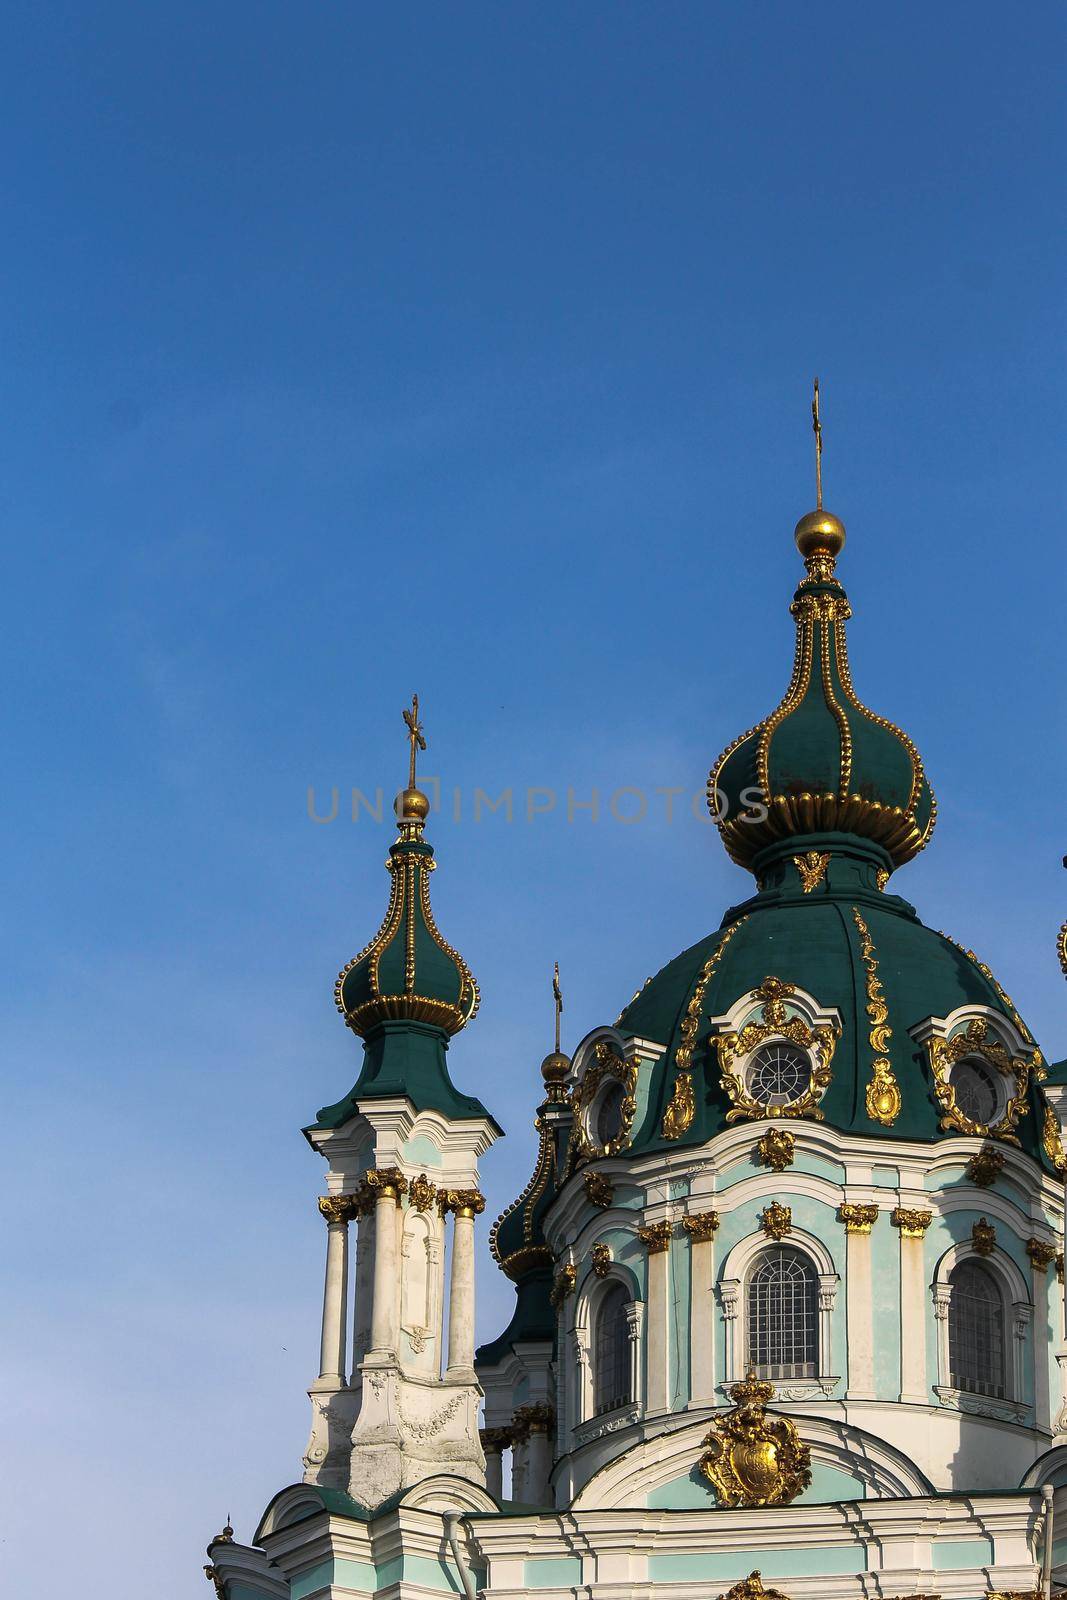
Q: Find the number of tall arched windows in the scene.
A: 3